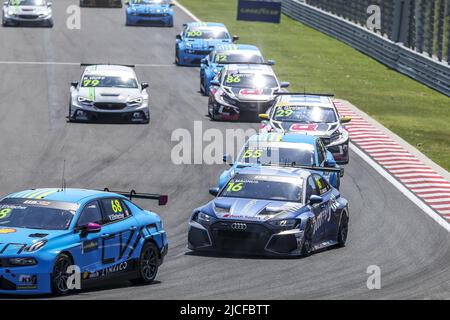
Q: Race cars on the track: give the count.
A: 11